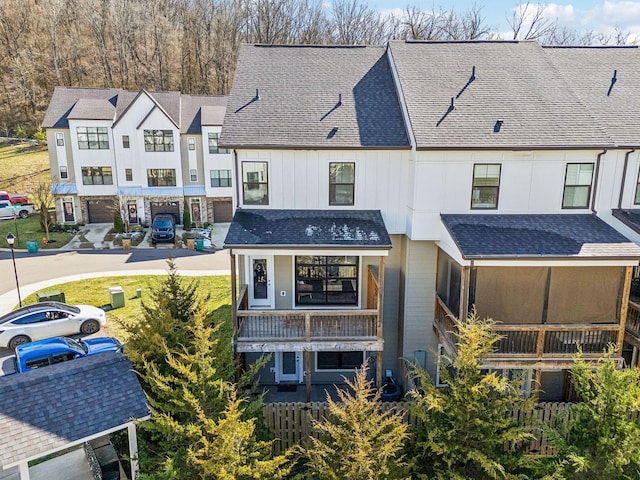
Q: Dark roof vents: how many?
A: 7